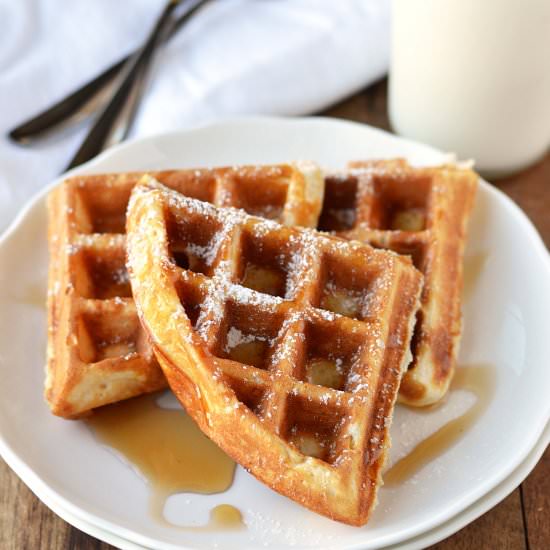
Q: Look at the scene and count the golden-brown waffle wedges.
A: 3